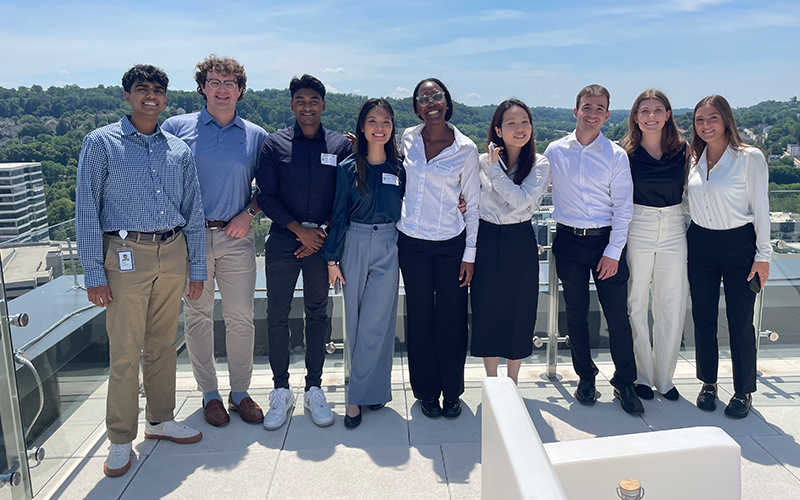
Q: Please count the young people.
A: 9